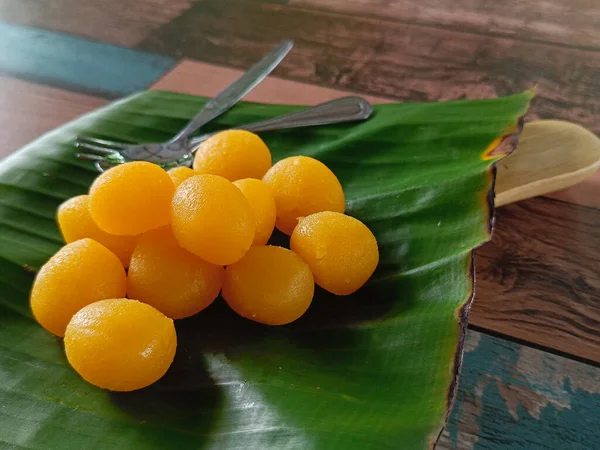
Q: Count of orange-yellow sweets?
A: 12